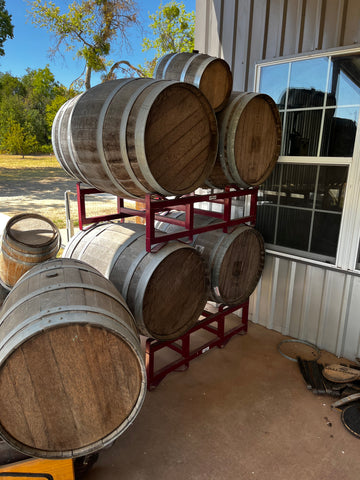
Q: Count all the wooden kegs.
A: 7